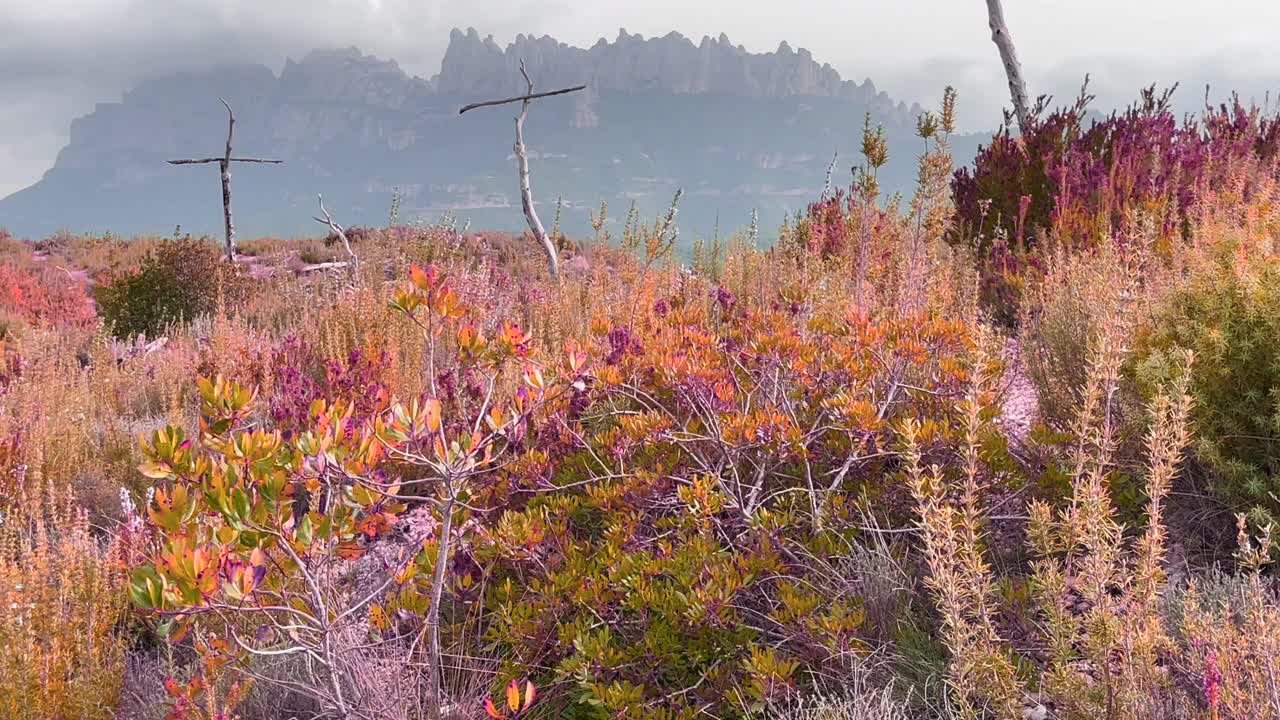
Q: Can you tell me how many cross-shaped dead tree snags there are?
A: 2